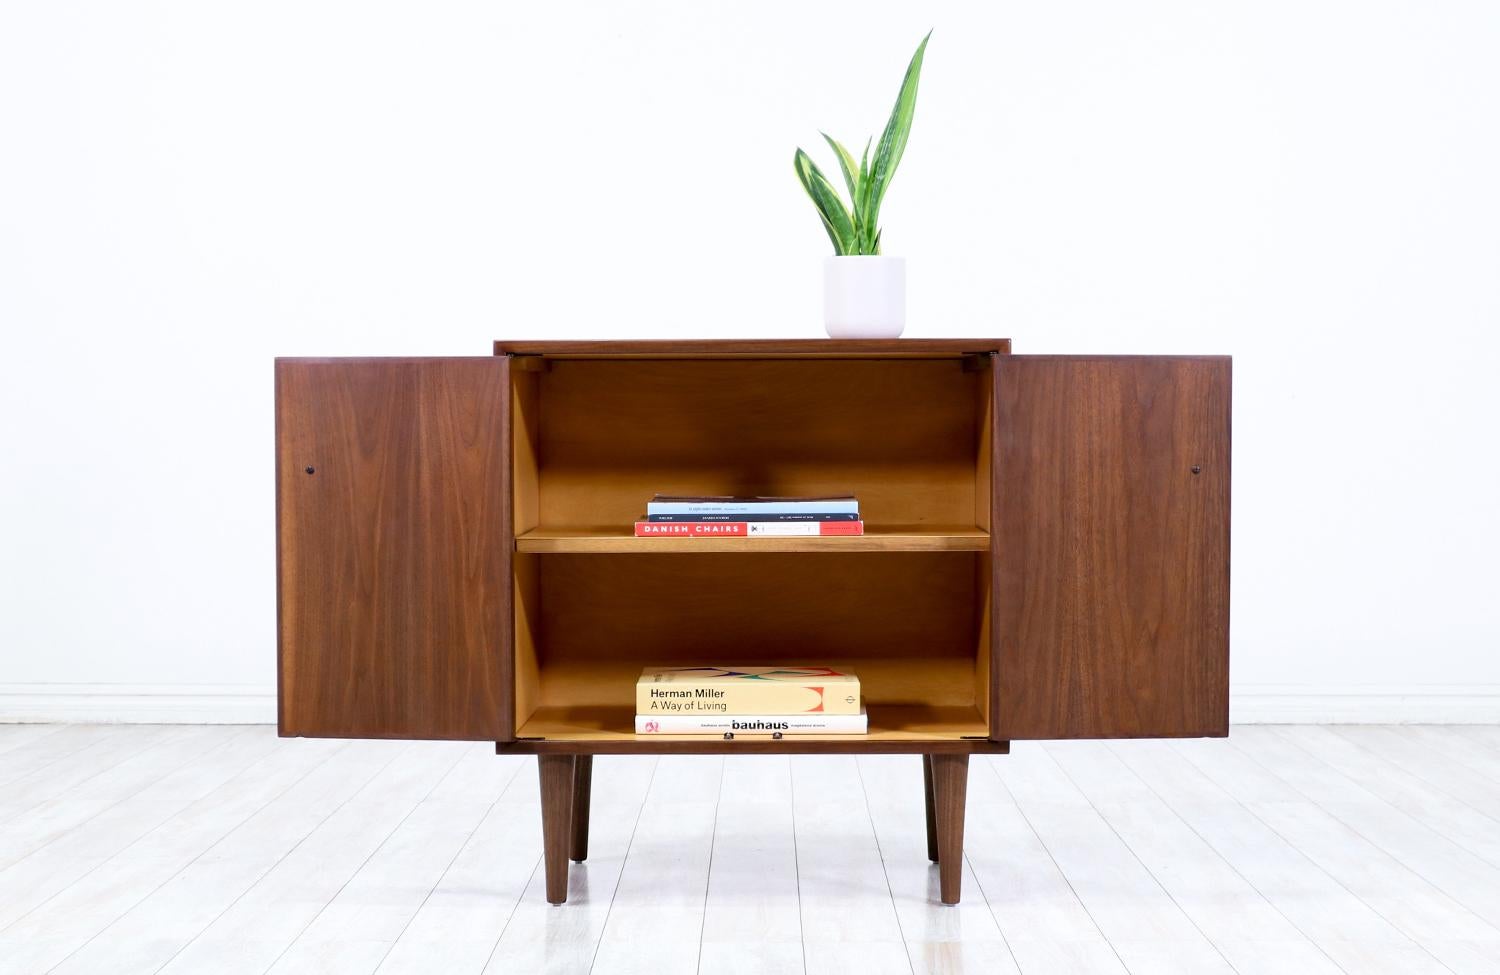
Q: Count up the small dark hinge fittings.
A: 4